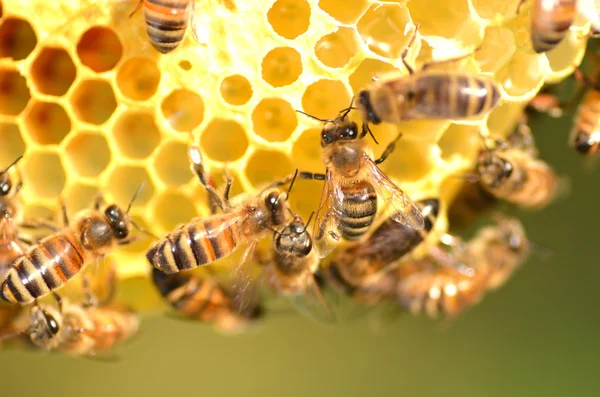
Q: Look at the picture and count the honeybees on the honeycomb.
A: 14